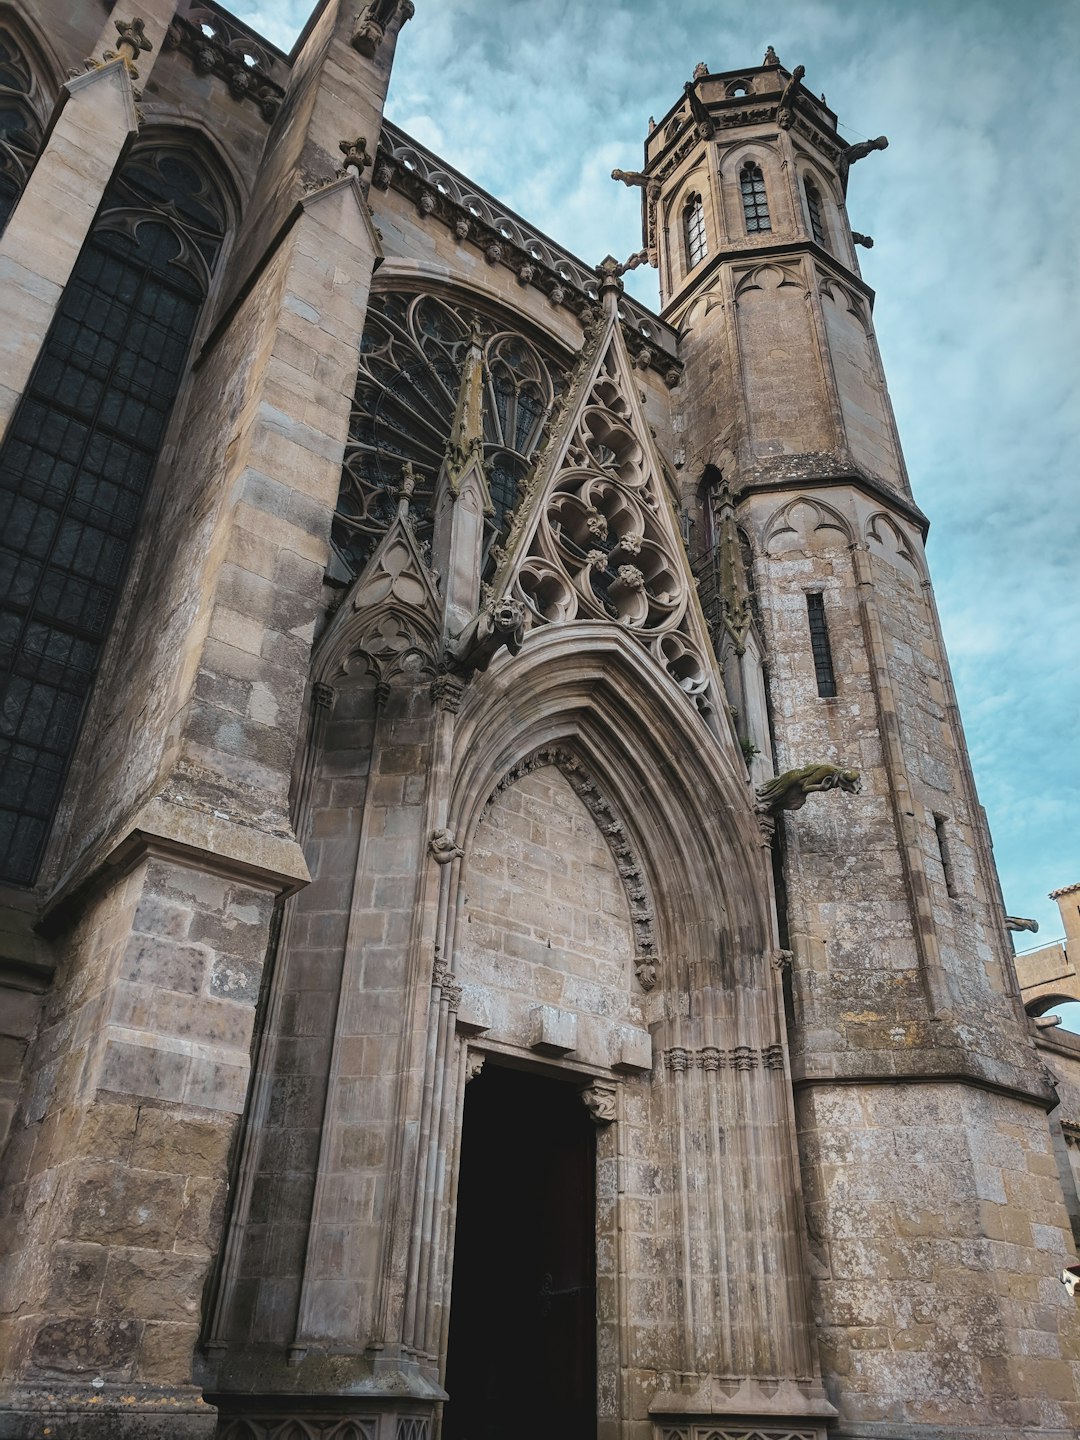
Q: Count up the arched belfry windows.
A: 3